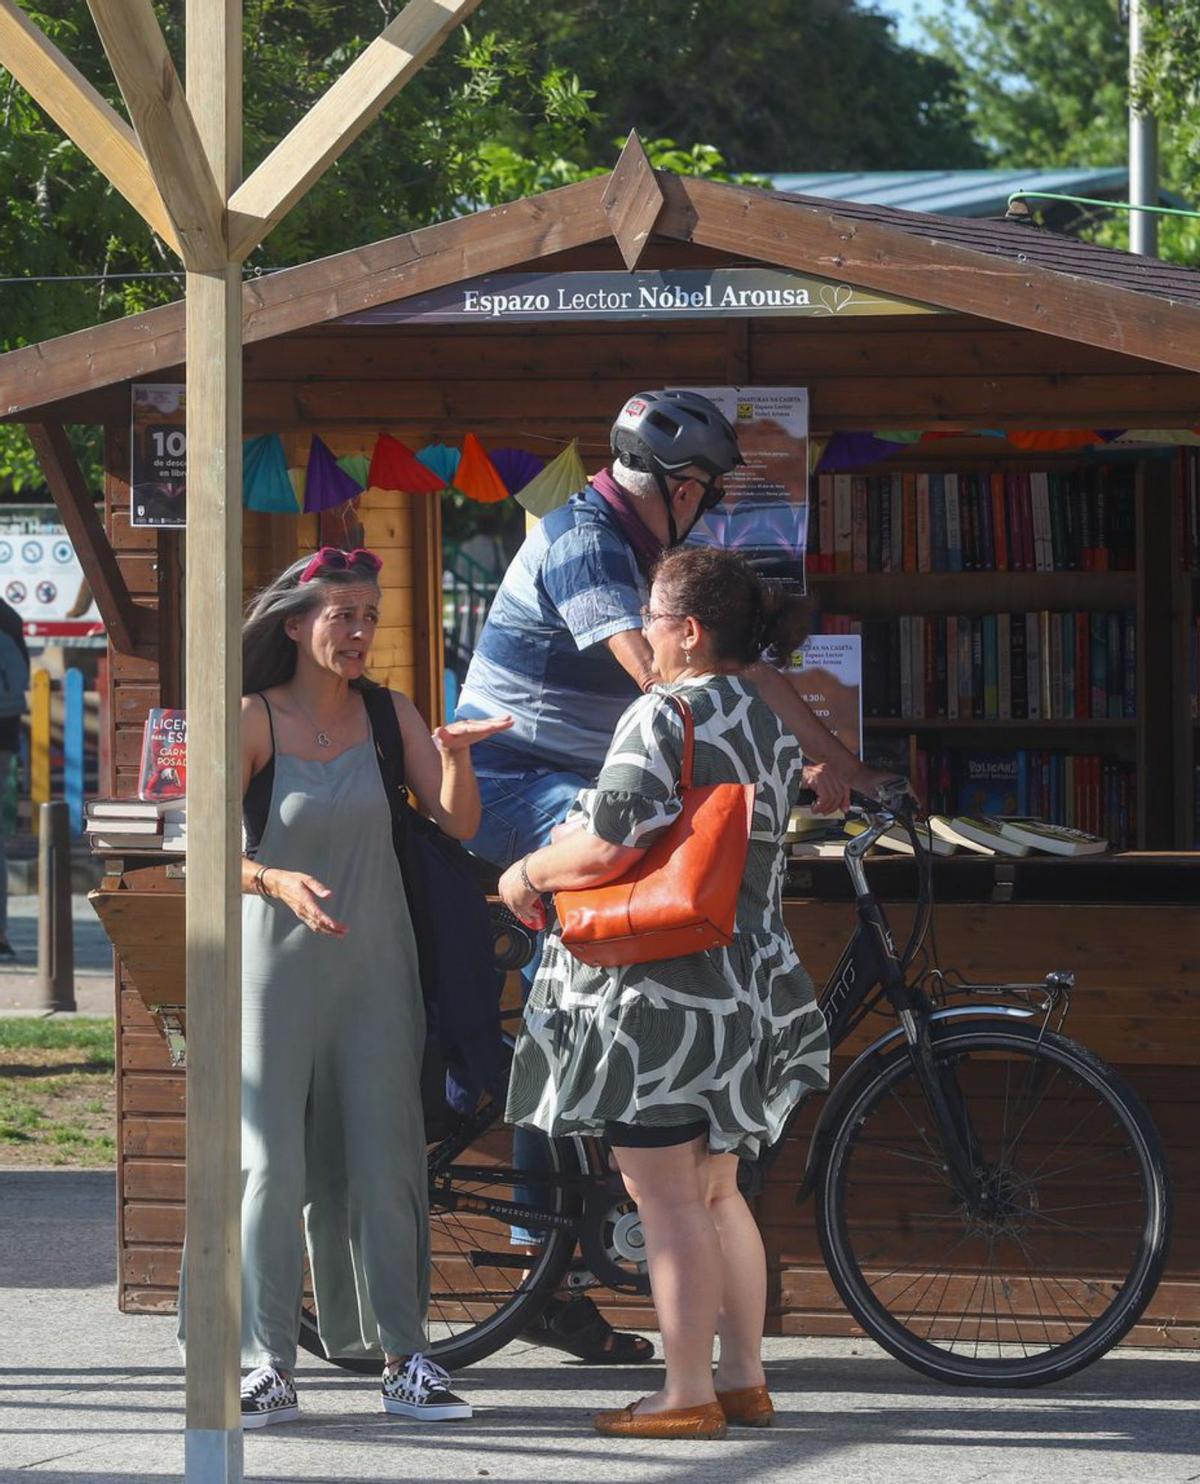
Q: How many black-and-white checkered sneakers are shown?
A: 2